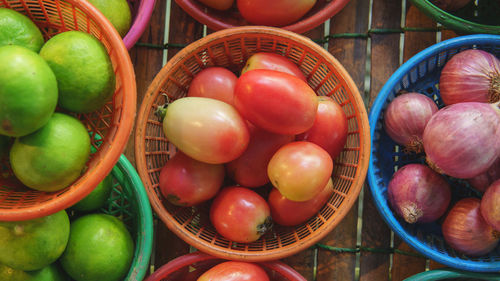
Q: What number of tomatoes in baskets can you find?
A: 13